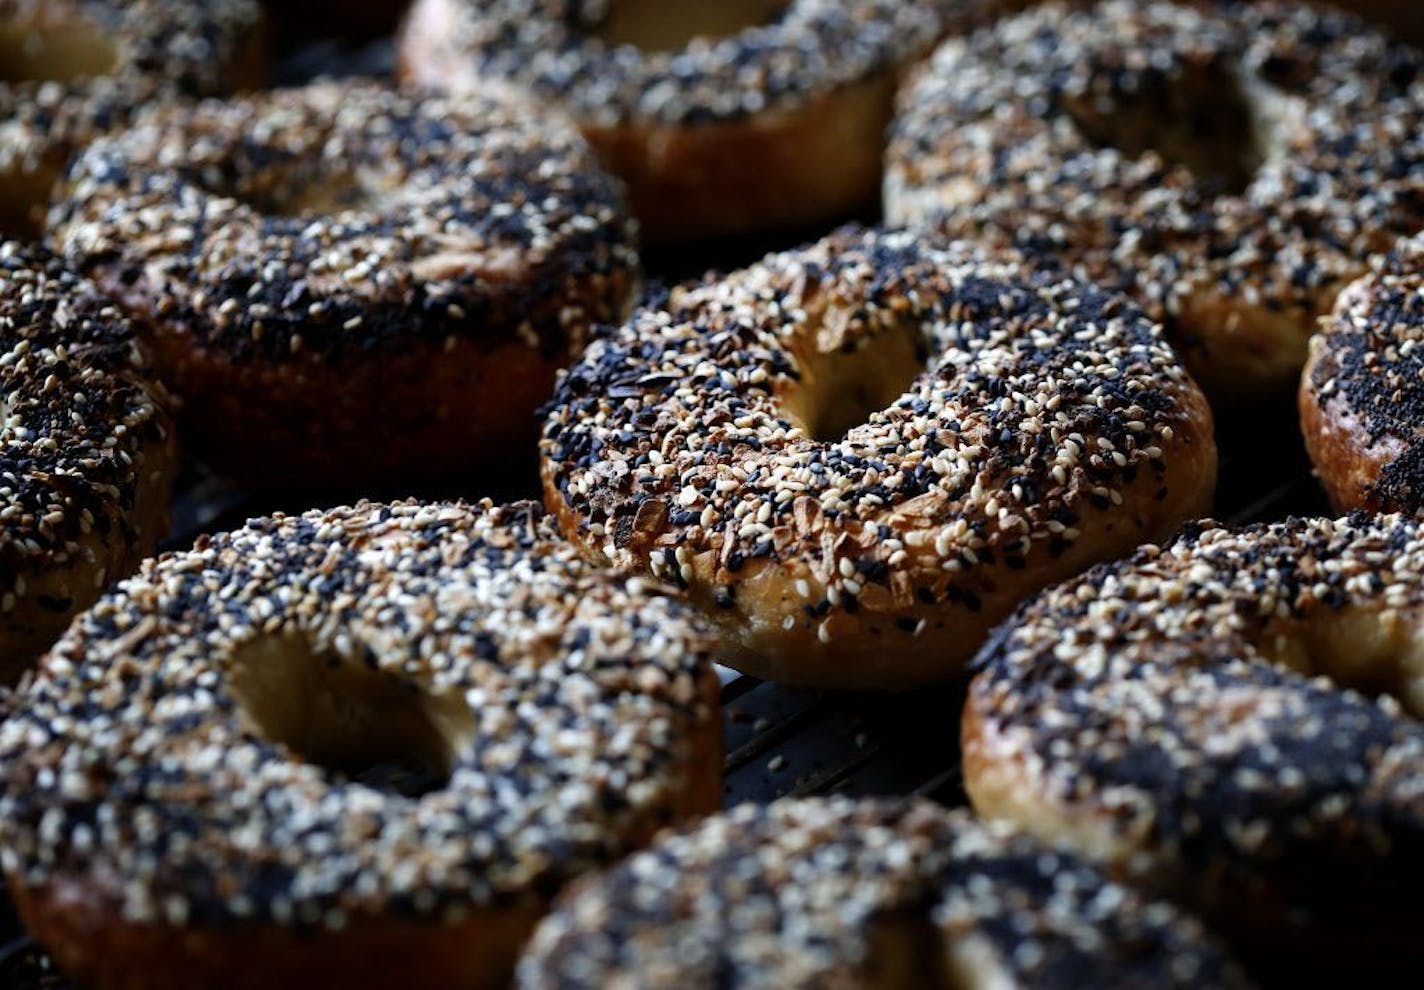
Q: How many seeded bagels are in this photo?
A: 10